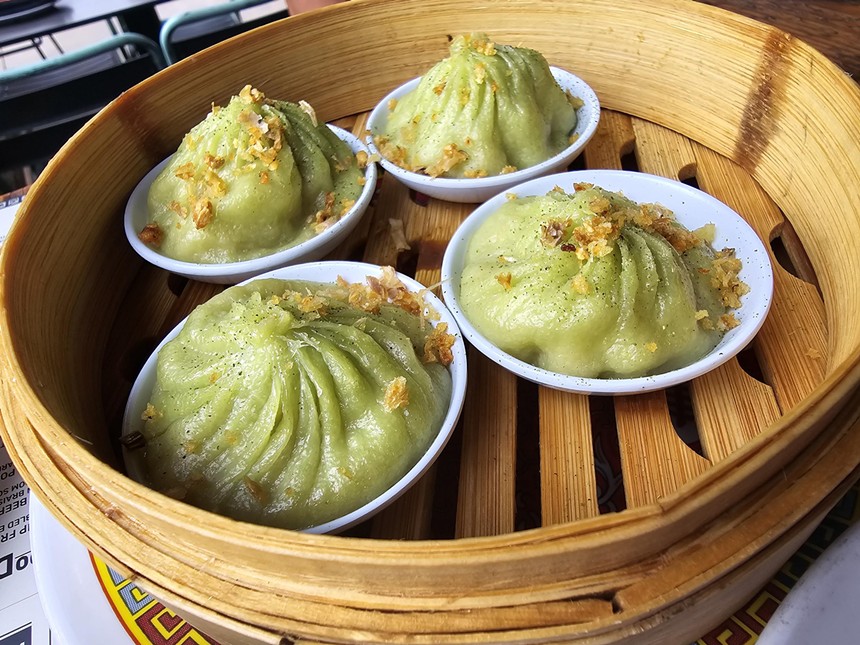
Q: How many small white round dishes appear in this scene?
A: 4